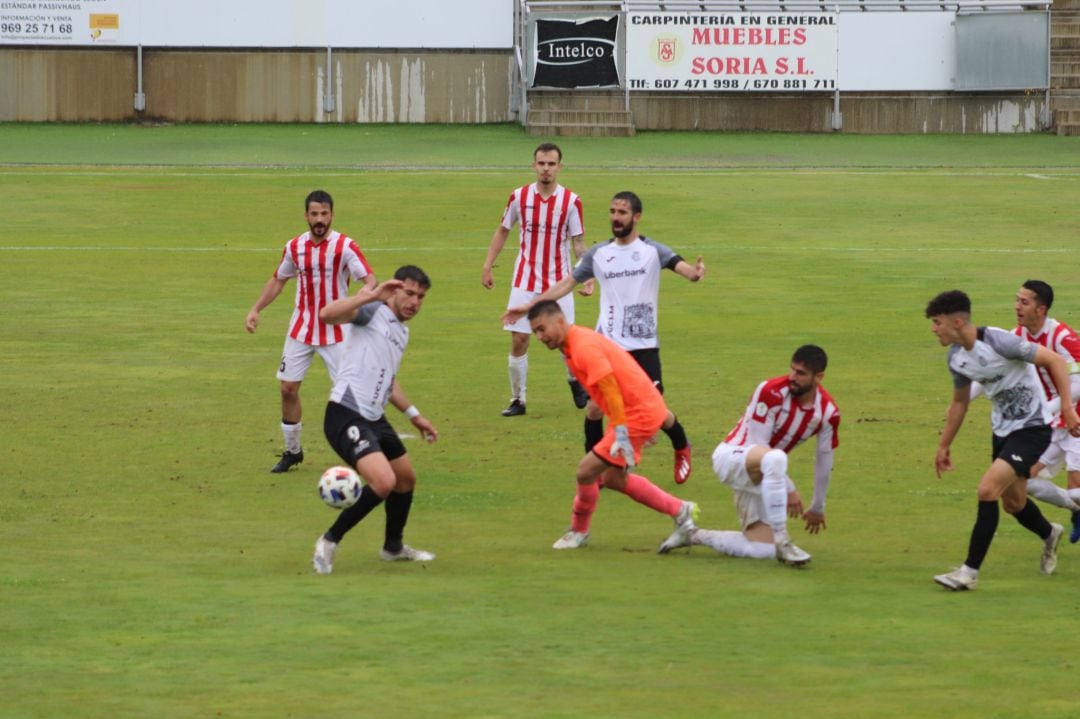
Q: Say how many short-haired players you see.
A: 8